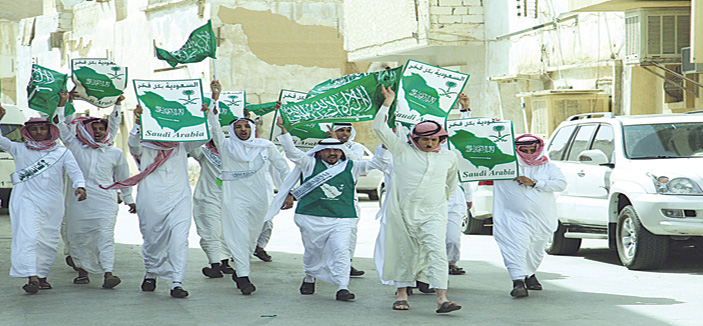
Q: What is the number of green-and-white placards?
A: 6